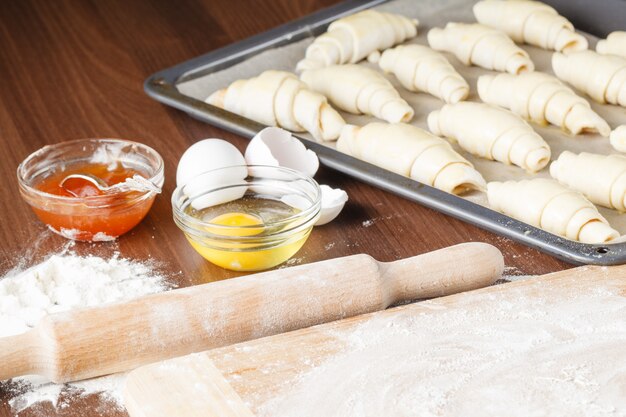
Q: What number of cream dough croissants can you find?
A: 14